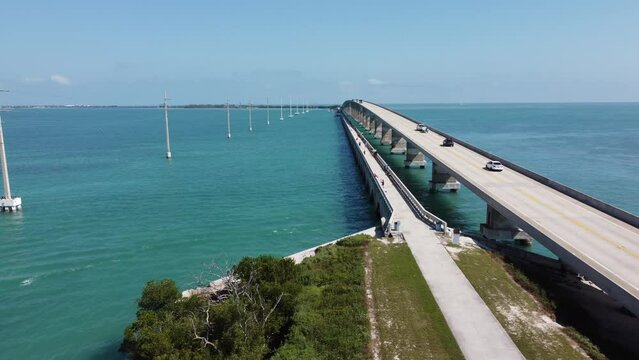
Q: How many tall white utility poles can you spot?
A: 10